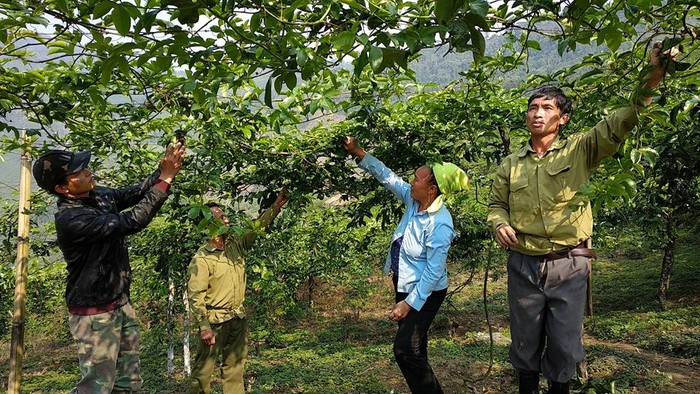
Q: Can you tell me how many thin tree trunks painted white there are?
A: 2